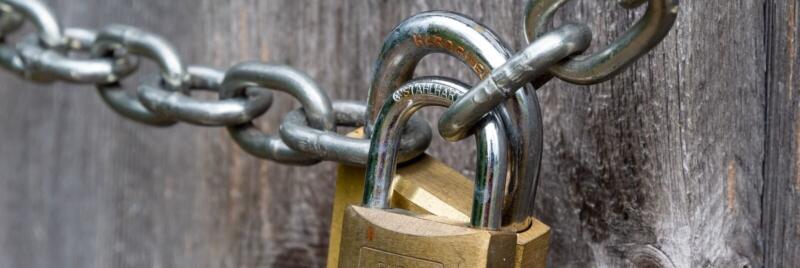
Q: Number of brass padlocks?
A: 2